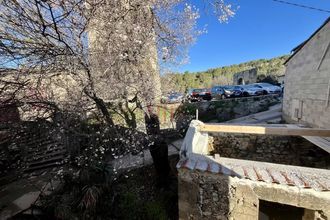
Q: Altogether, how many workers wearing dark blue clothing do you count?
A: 0